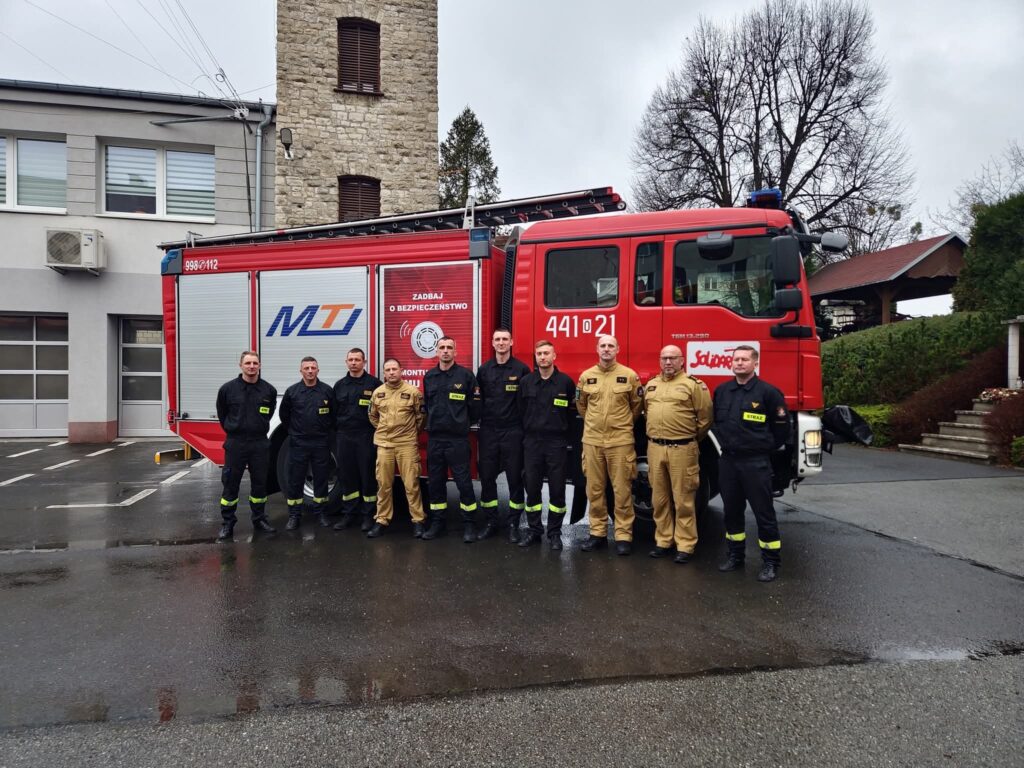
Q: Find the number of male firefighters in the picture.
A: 10